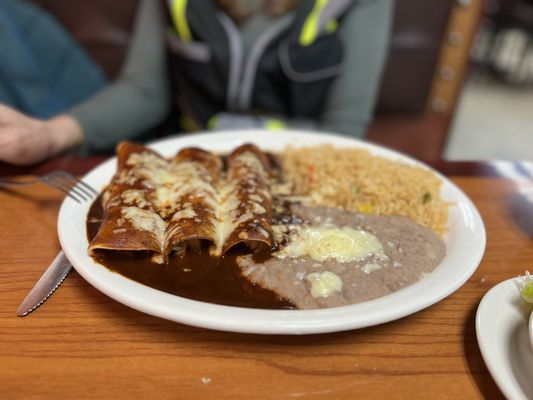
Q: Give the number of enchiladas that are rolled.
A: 3